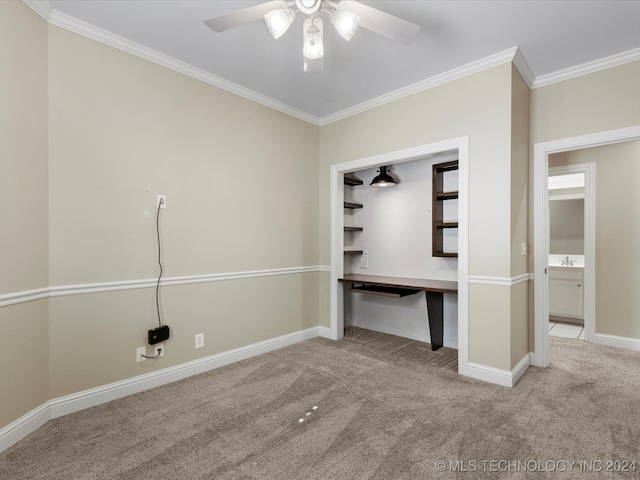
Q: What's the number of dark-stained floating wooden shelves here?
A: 4